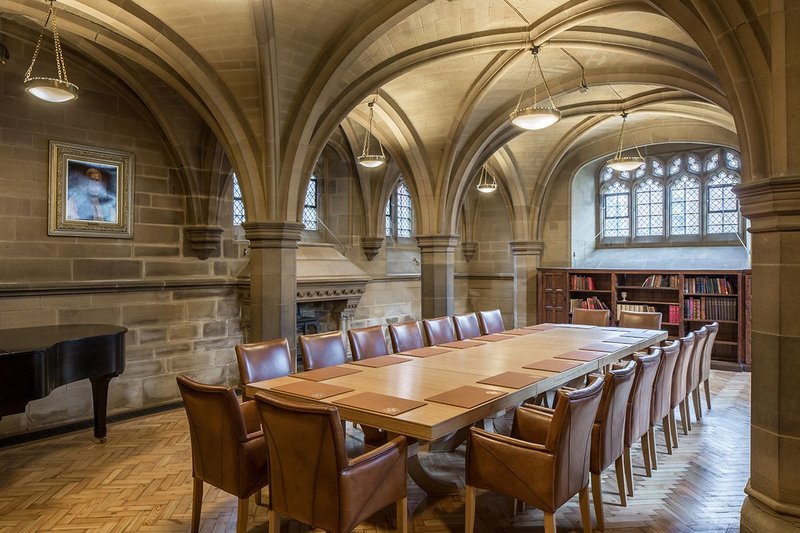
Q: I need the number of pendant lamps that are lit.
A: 5